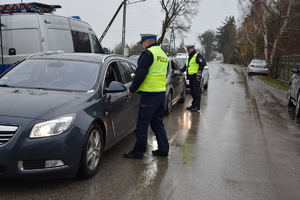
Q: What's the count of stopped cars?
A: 3